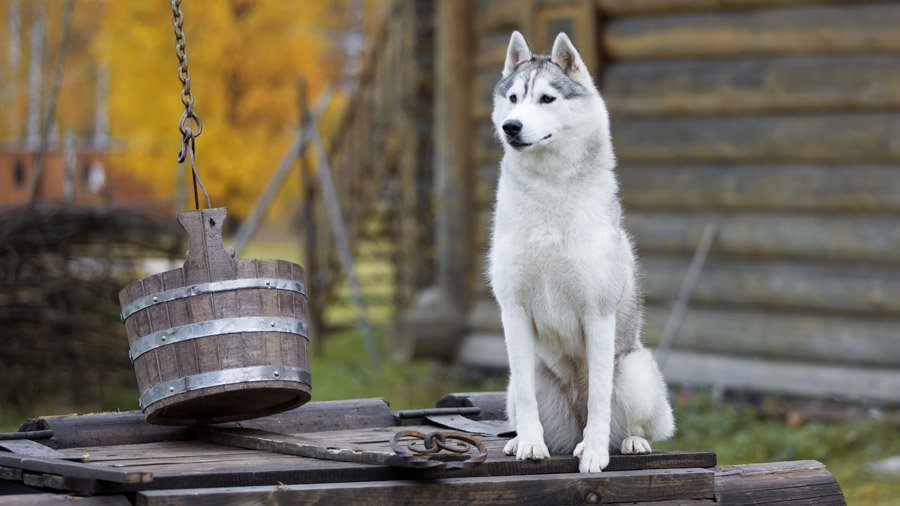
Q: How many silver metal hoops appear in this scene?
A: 3